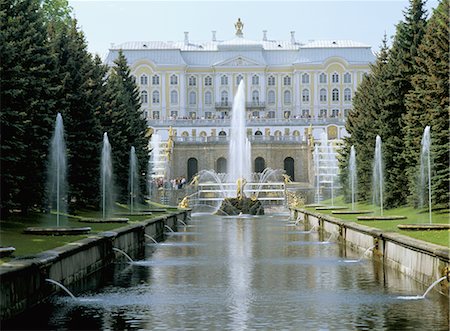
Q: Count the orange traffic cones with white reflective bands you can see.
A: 0